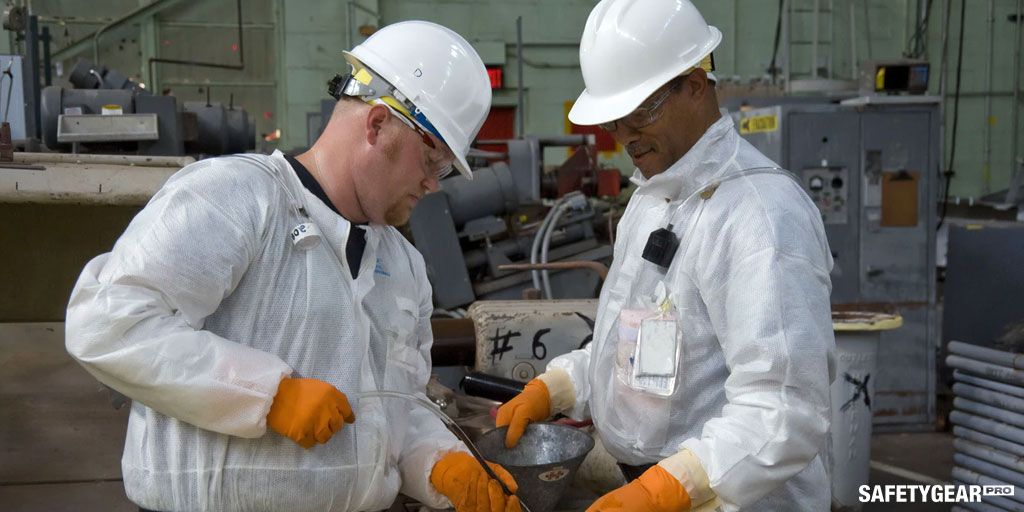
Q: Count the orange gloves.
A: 4